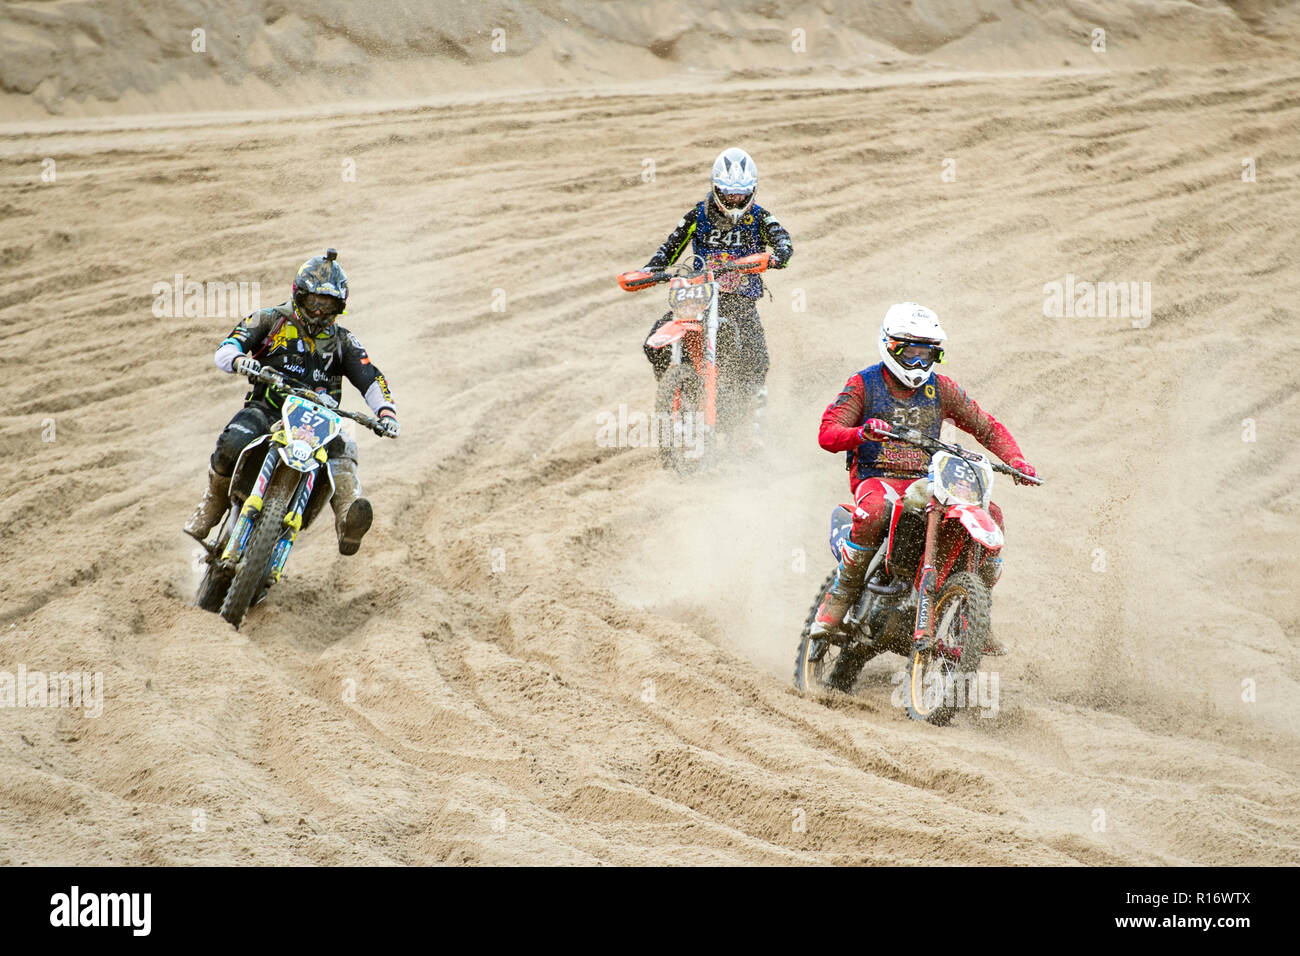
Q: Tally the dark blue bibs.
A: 2